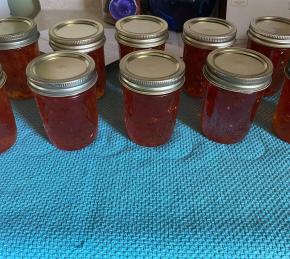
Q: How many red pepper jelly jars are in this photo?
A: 10